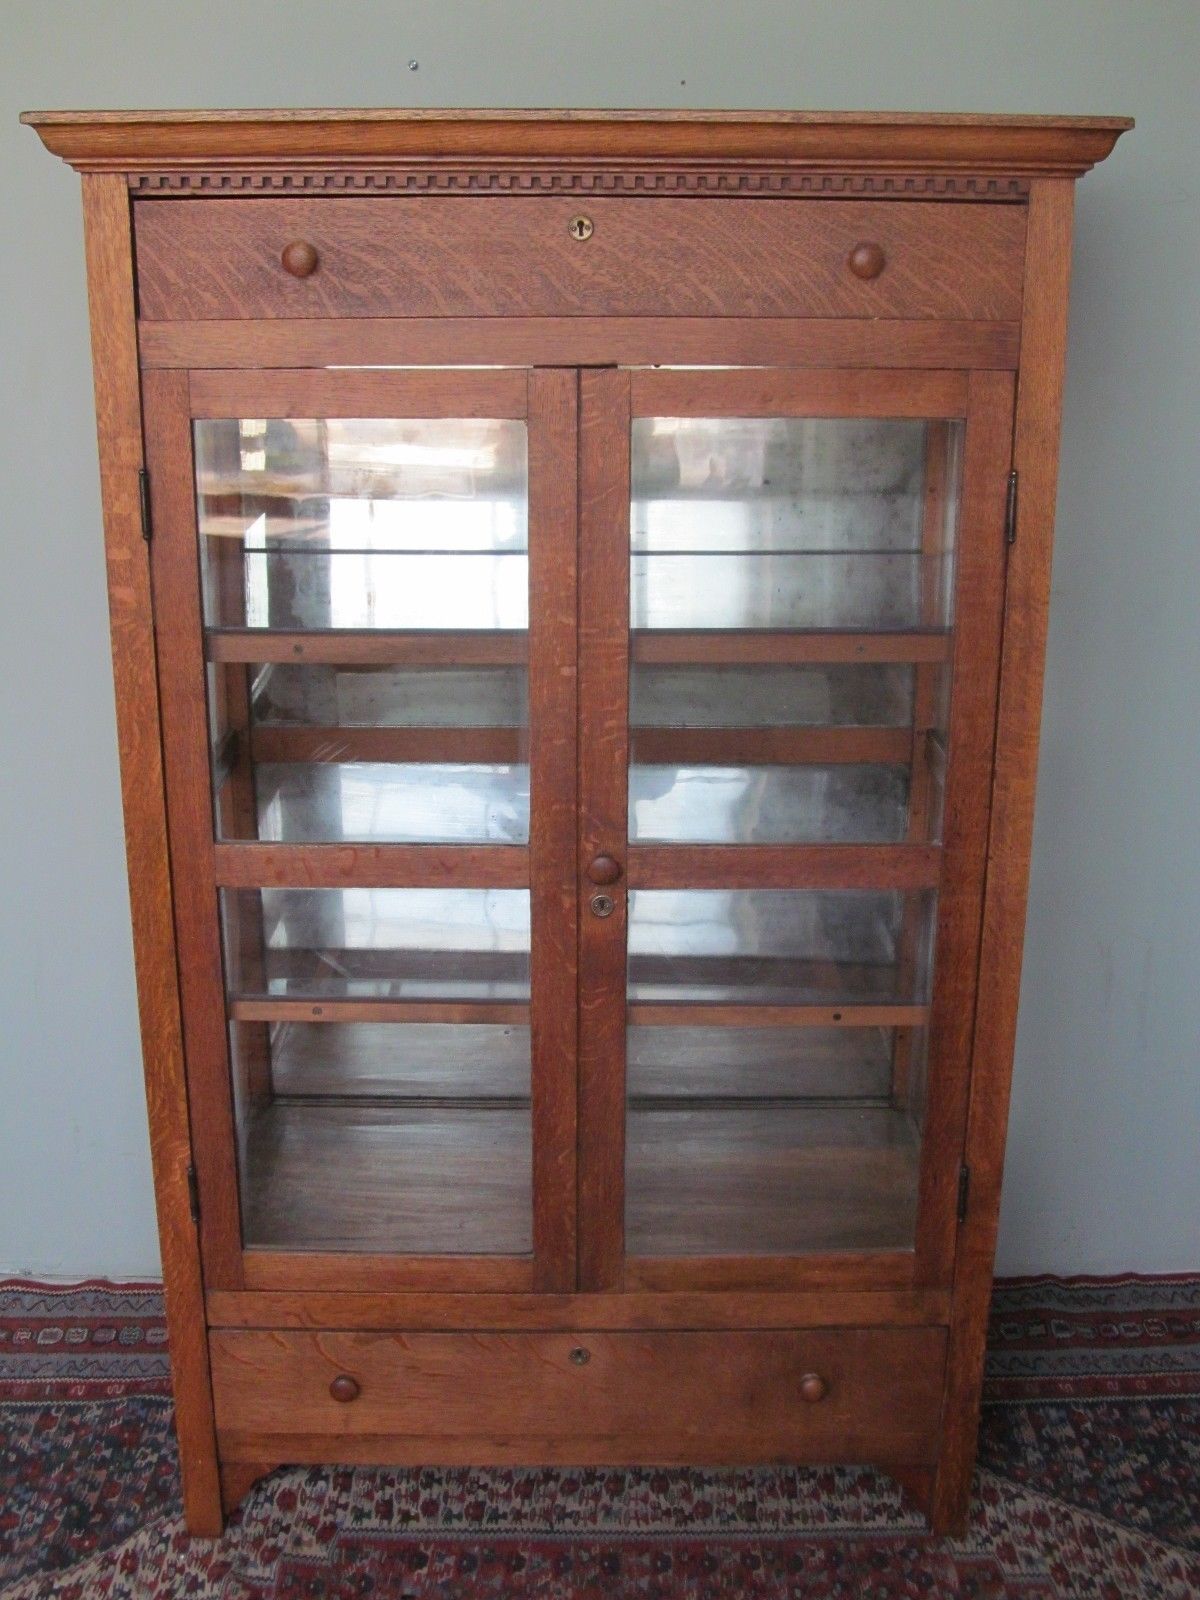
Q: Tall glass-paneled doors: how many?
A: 2